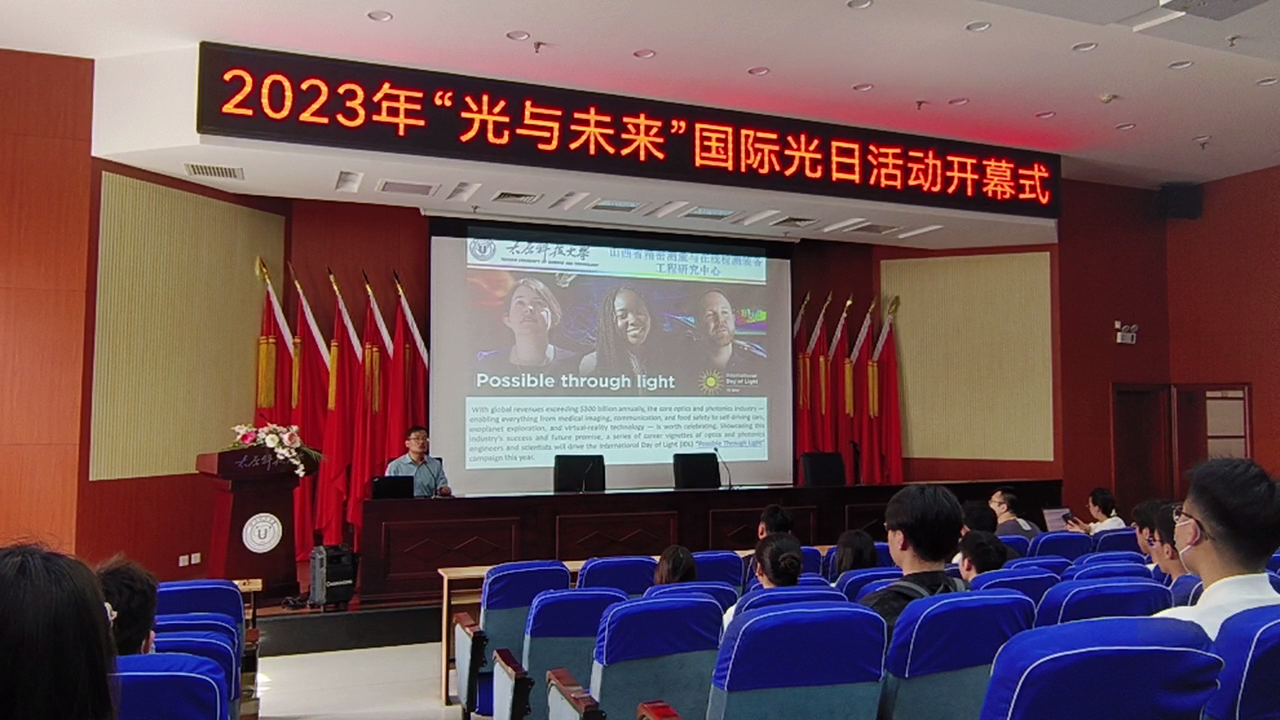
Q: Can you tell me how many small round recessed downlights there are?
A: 14